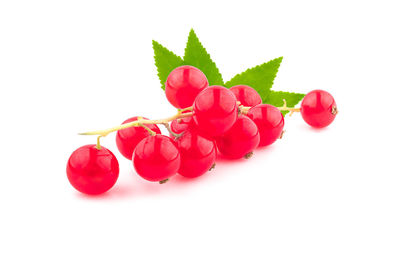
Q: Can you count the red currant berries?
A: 11